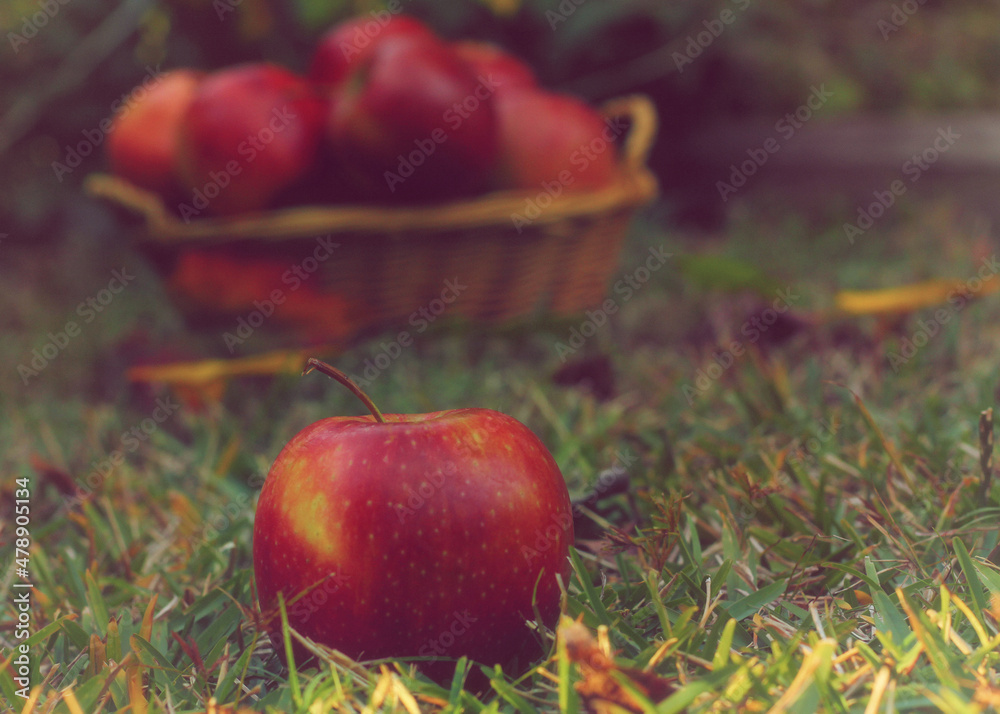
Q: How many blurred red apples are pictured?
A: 6